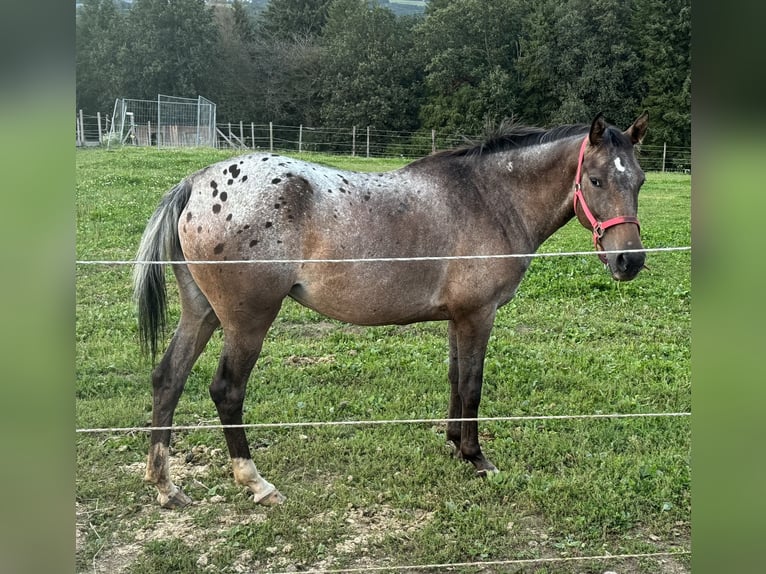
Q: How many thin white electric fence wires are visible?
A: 3